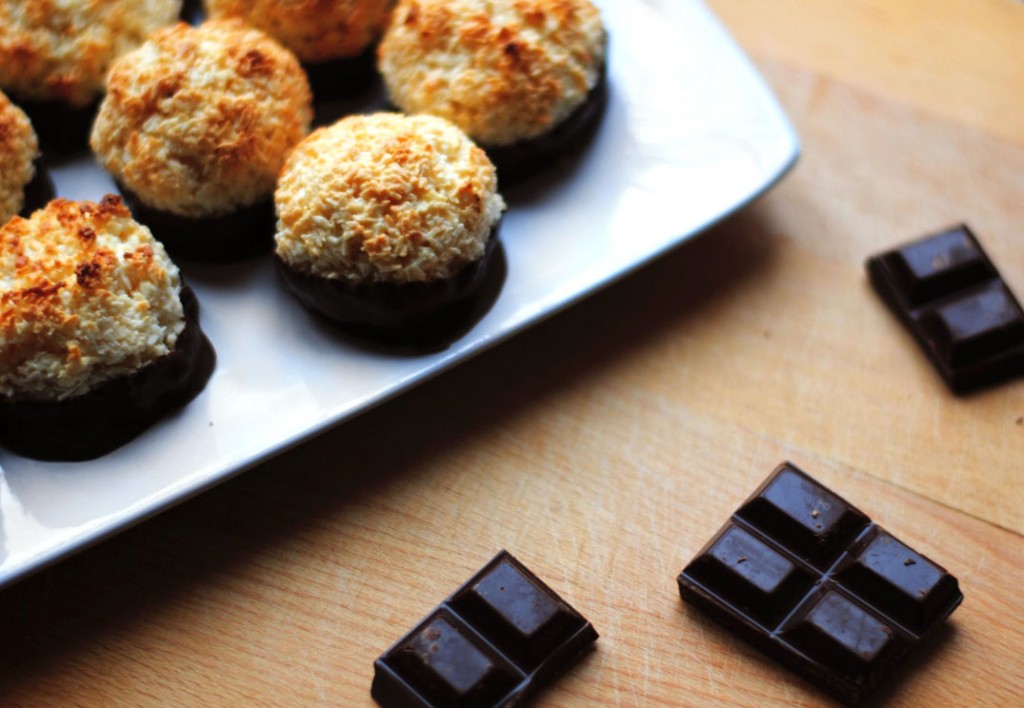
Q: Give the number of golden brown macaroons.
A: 7